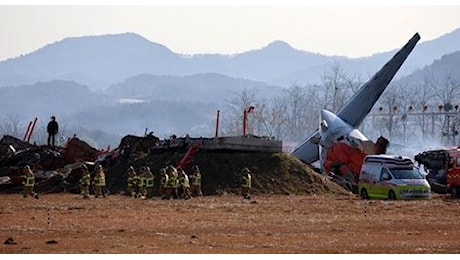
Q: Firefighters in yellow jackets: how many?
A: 11